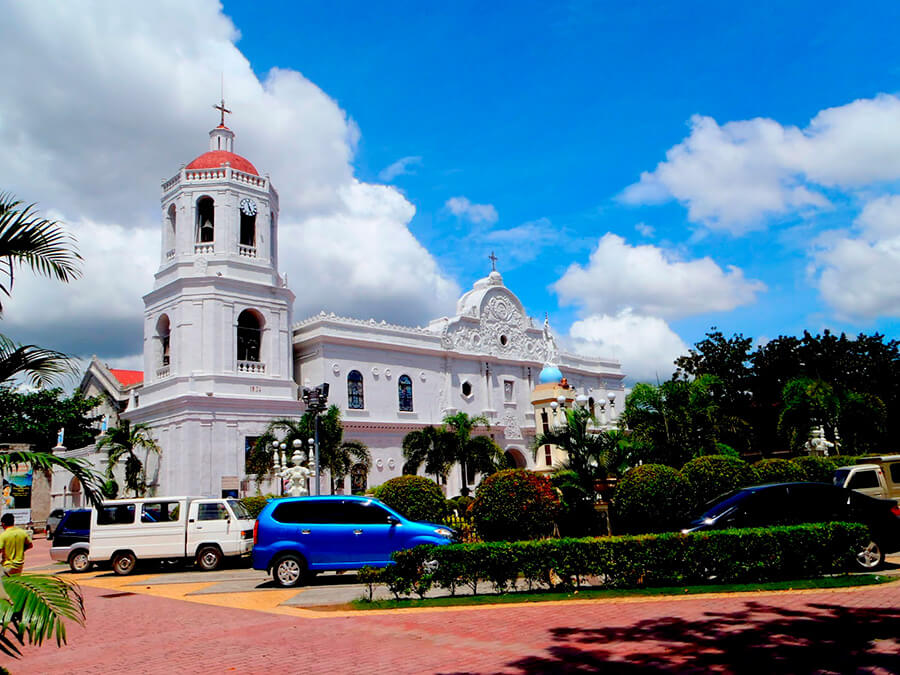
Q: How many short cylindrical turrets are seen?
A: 1